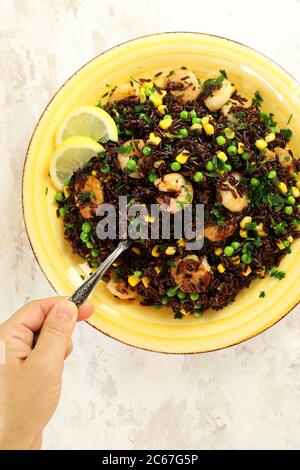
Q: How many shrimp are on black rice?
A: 12